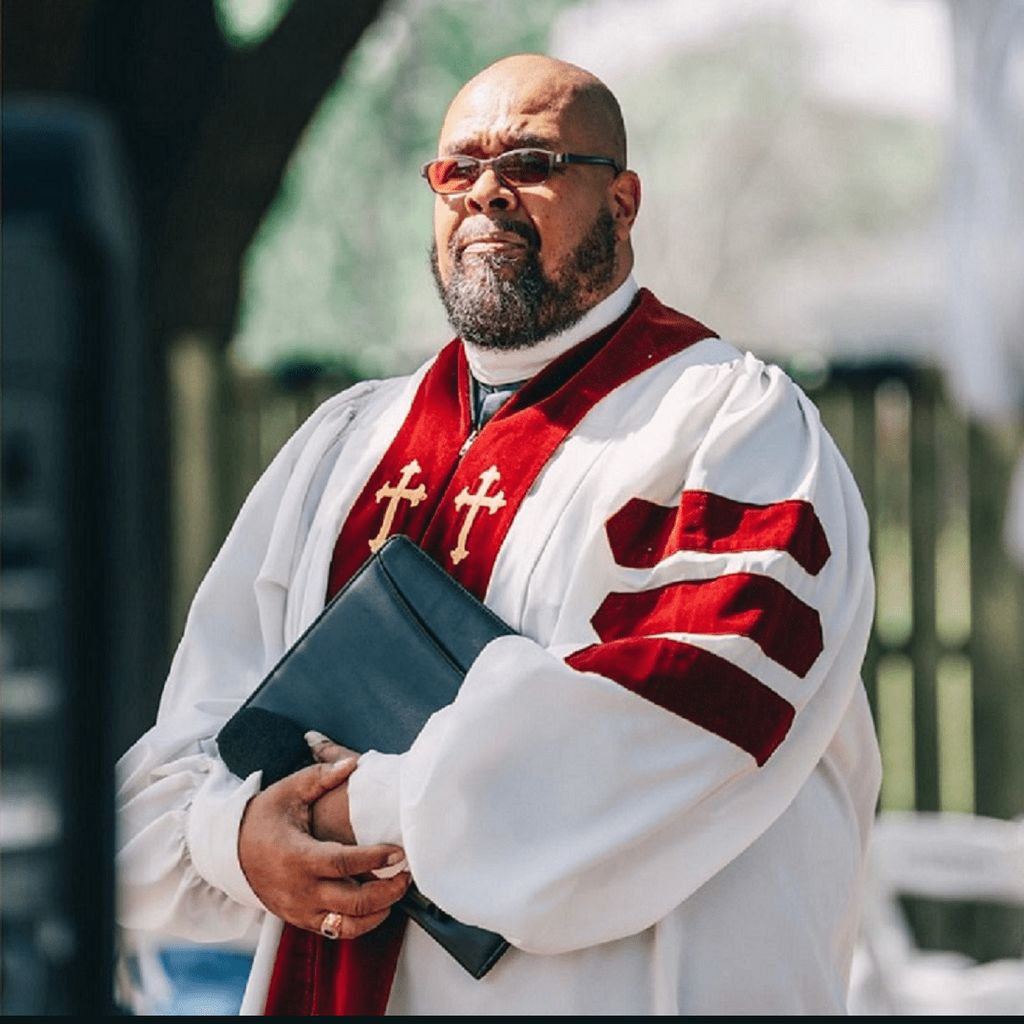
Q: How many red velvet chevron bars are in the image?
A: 3